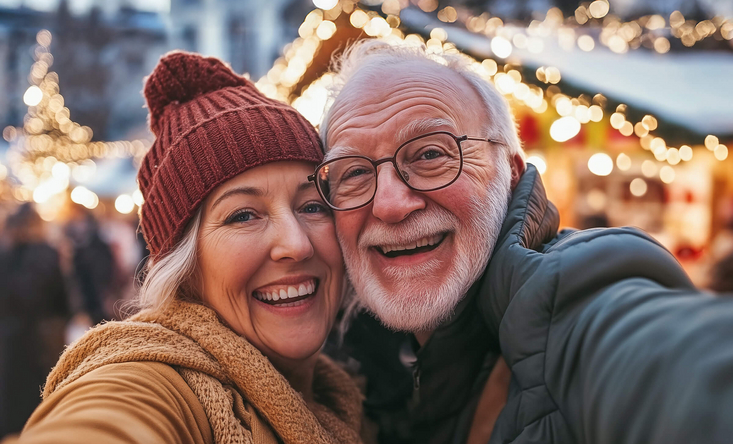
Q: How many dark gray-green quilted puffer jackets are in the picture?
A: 1